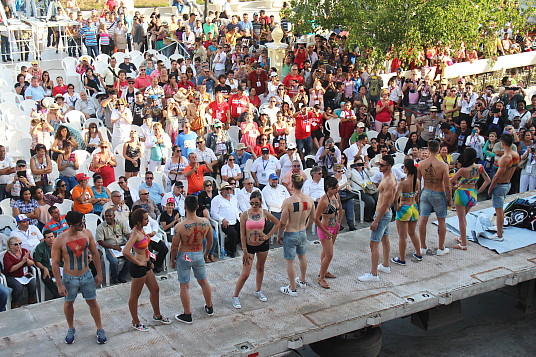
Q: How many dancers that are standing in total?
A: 11